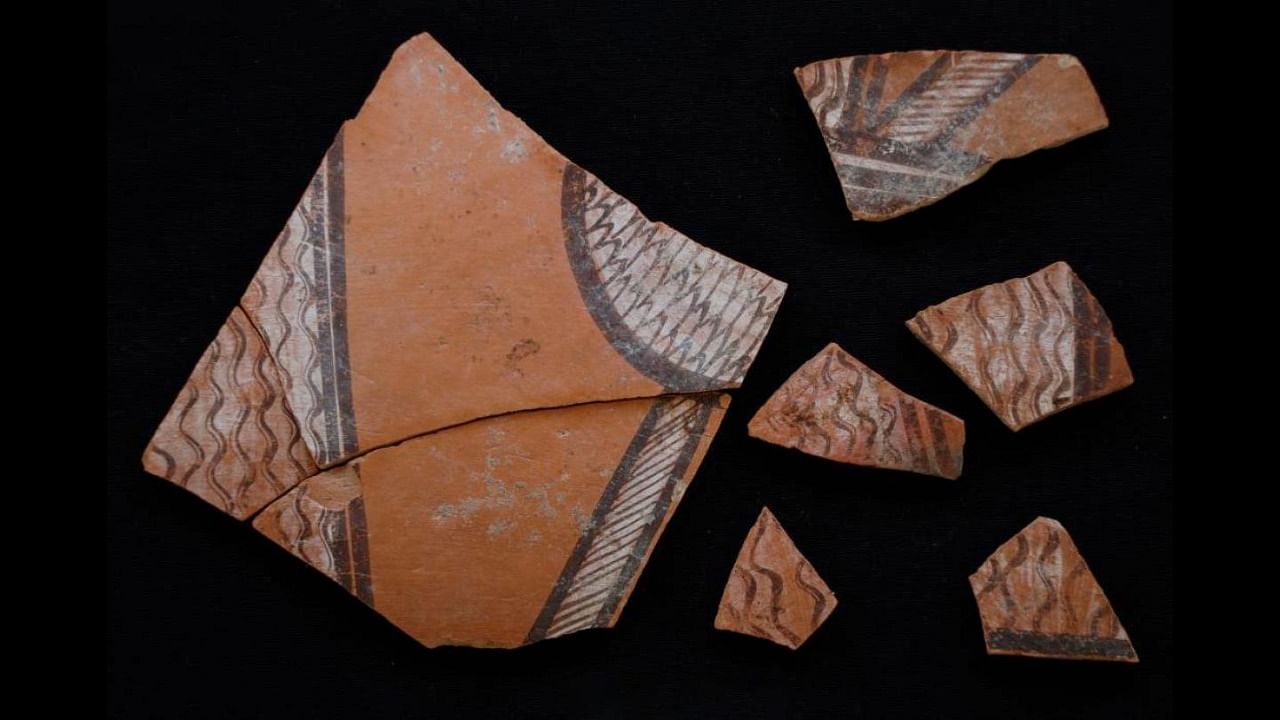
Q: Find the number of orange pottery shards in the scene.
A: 8